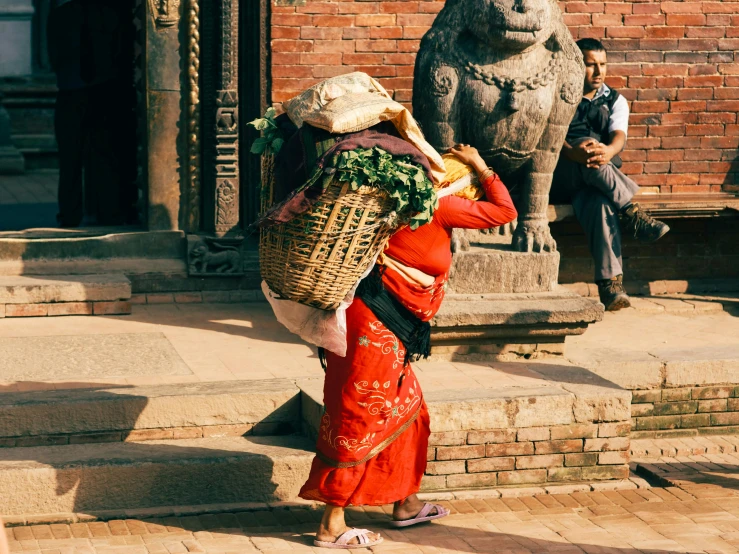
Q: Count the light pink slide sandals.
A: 2